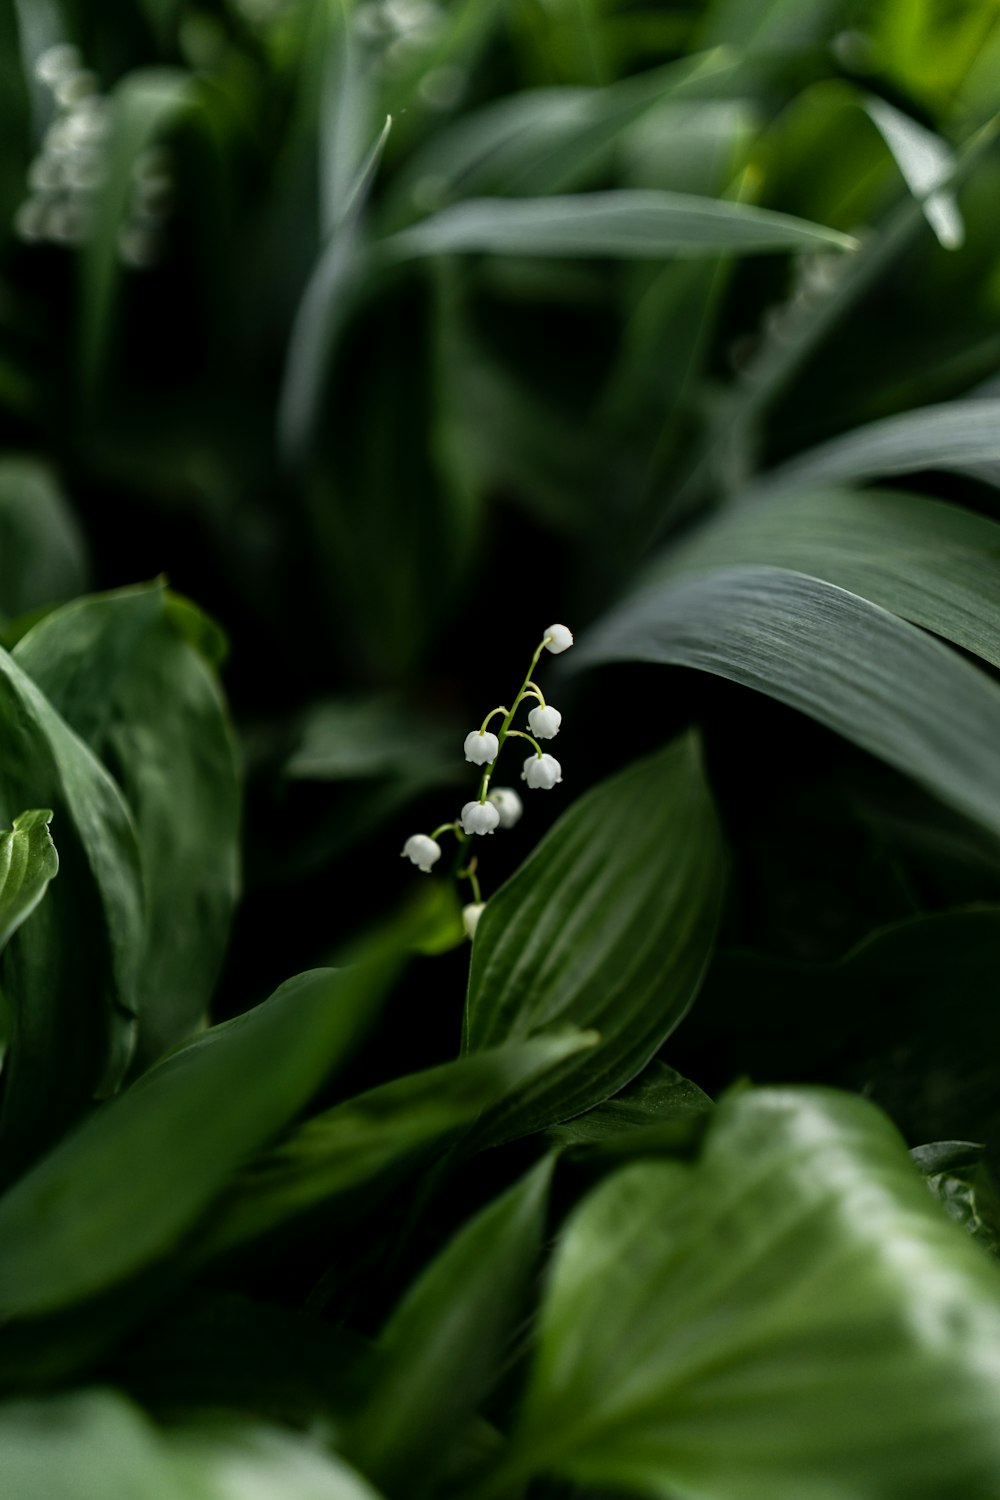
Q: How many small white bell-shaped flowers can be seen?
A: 8